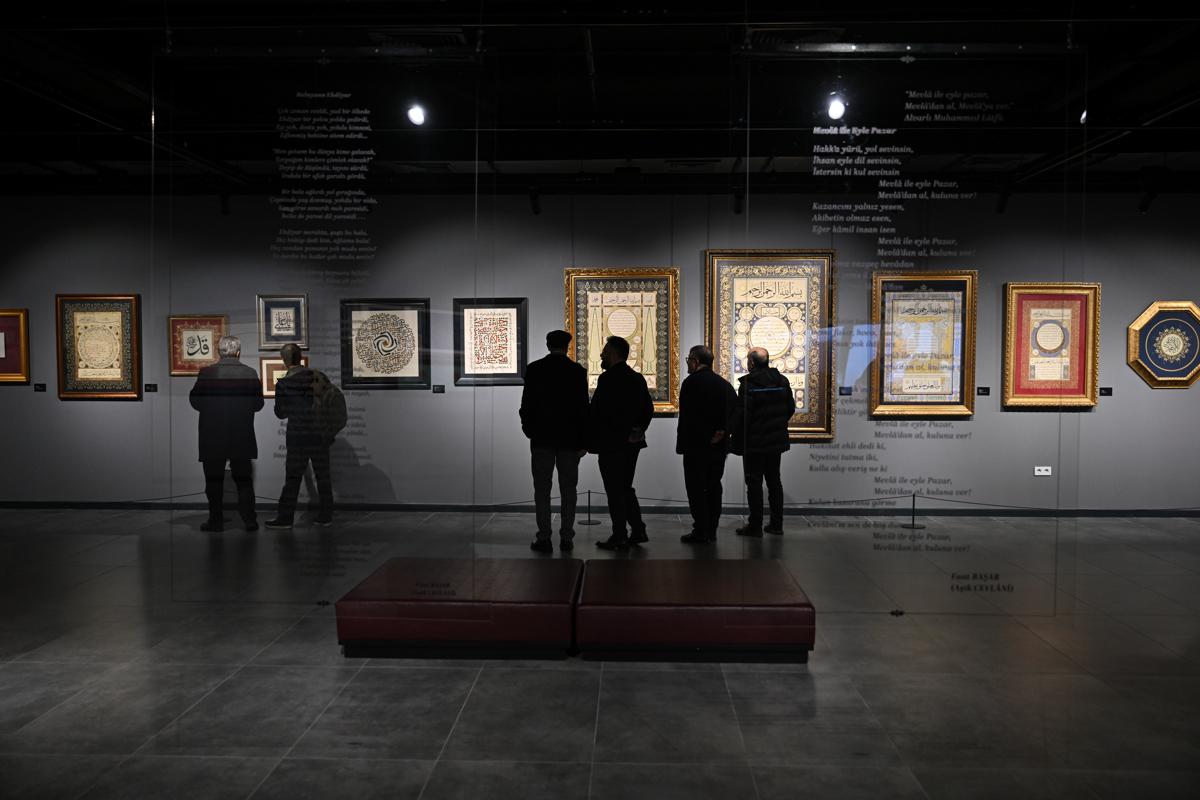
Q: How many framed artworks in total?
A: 12